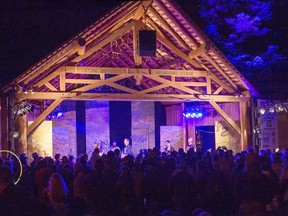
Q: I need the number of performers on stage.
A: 5